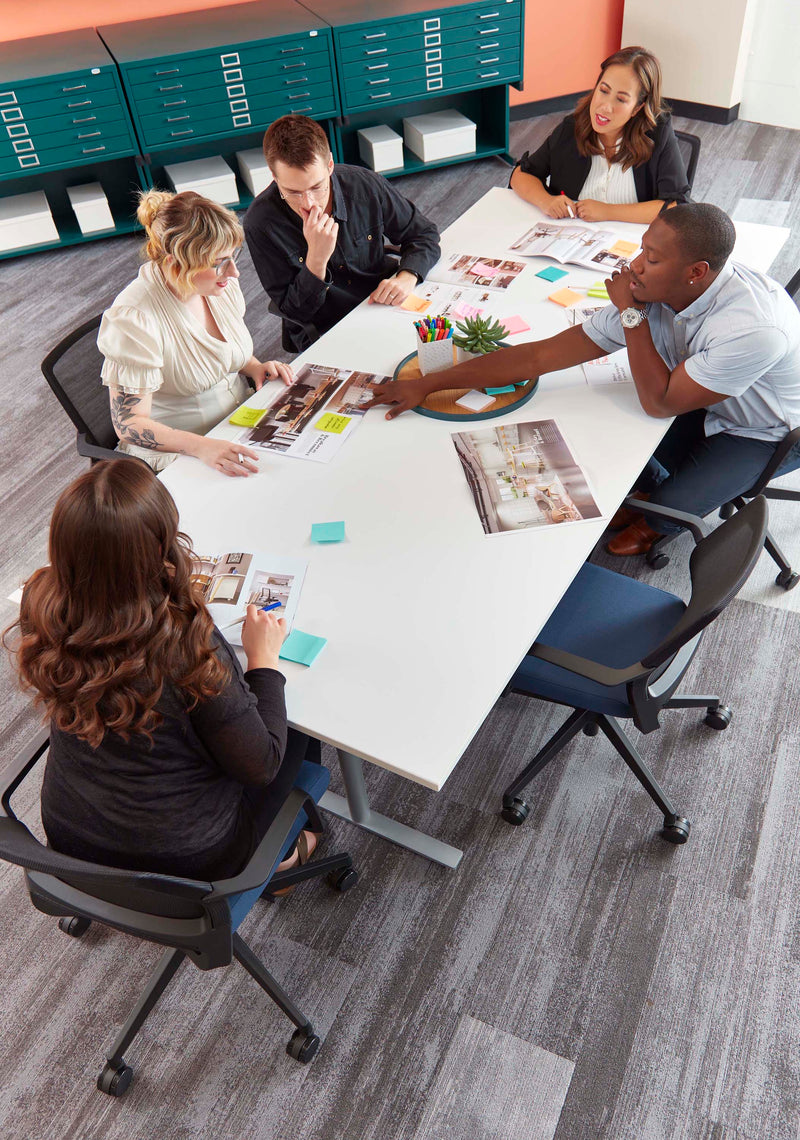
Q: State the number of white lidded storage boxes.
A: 6